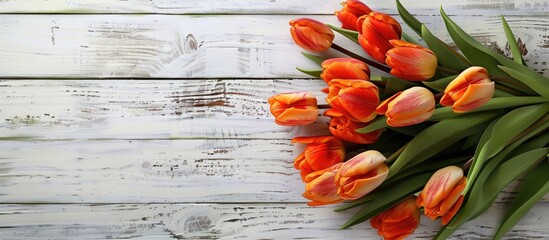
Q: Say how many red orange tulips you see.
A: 15